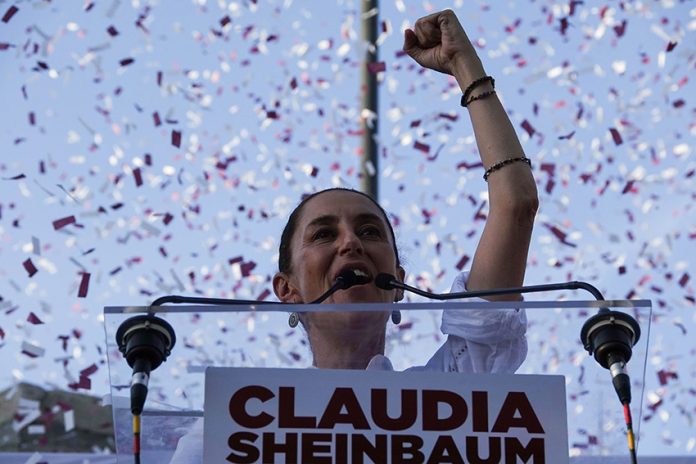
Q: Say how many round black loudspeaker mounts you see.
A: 2